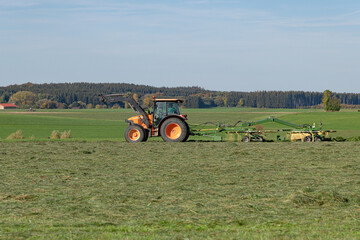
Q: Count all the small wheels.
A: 4